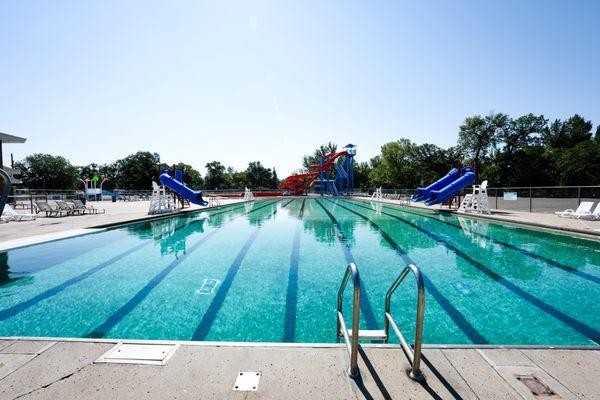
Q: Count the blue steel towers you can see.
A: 1